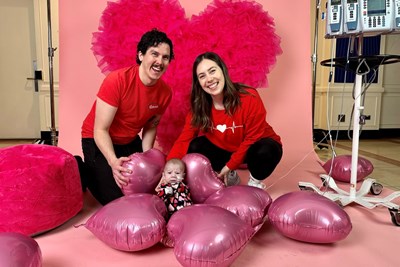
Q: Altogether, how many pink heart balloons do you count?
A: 8